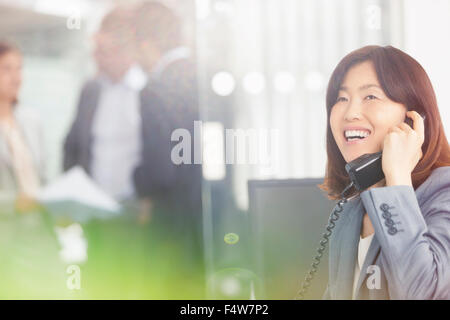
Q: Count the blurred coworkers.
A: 3